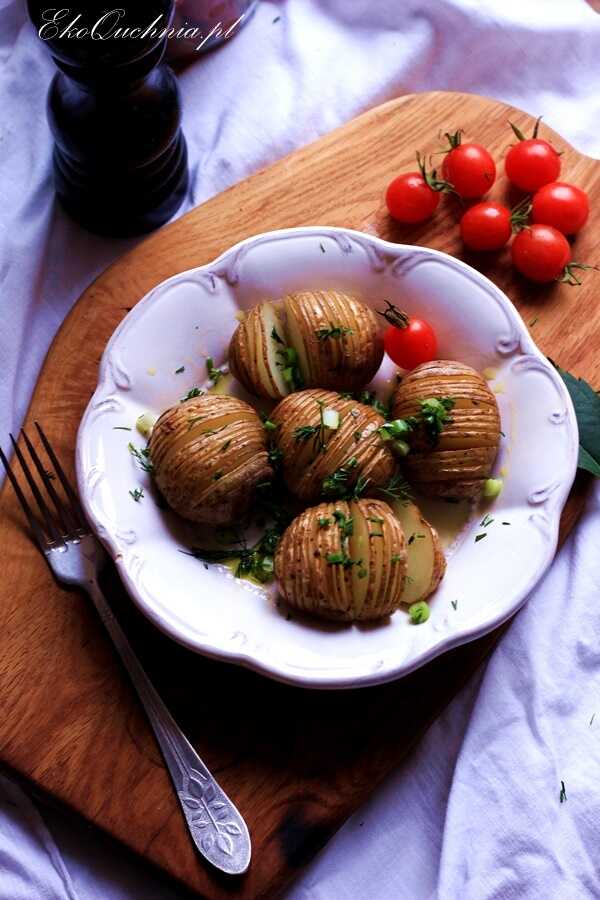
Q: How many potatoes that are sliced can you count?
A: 5